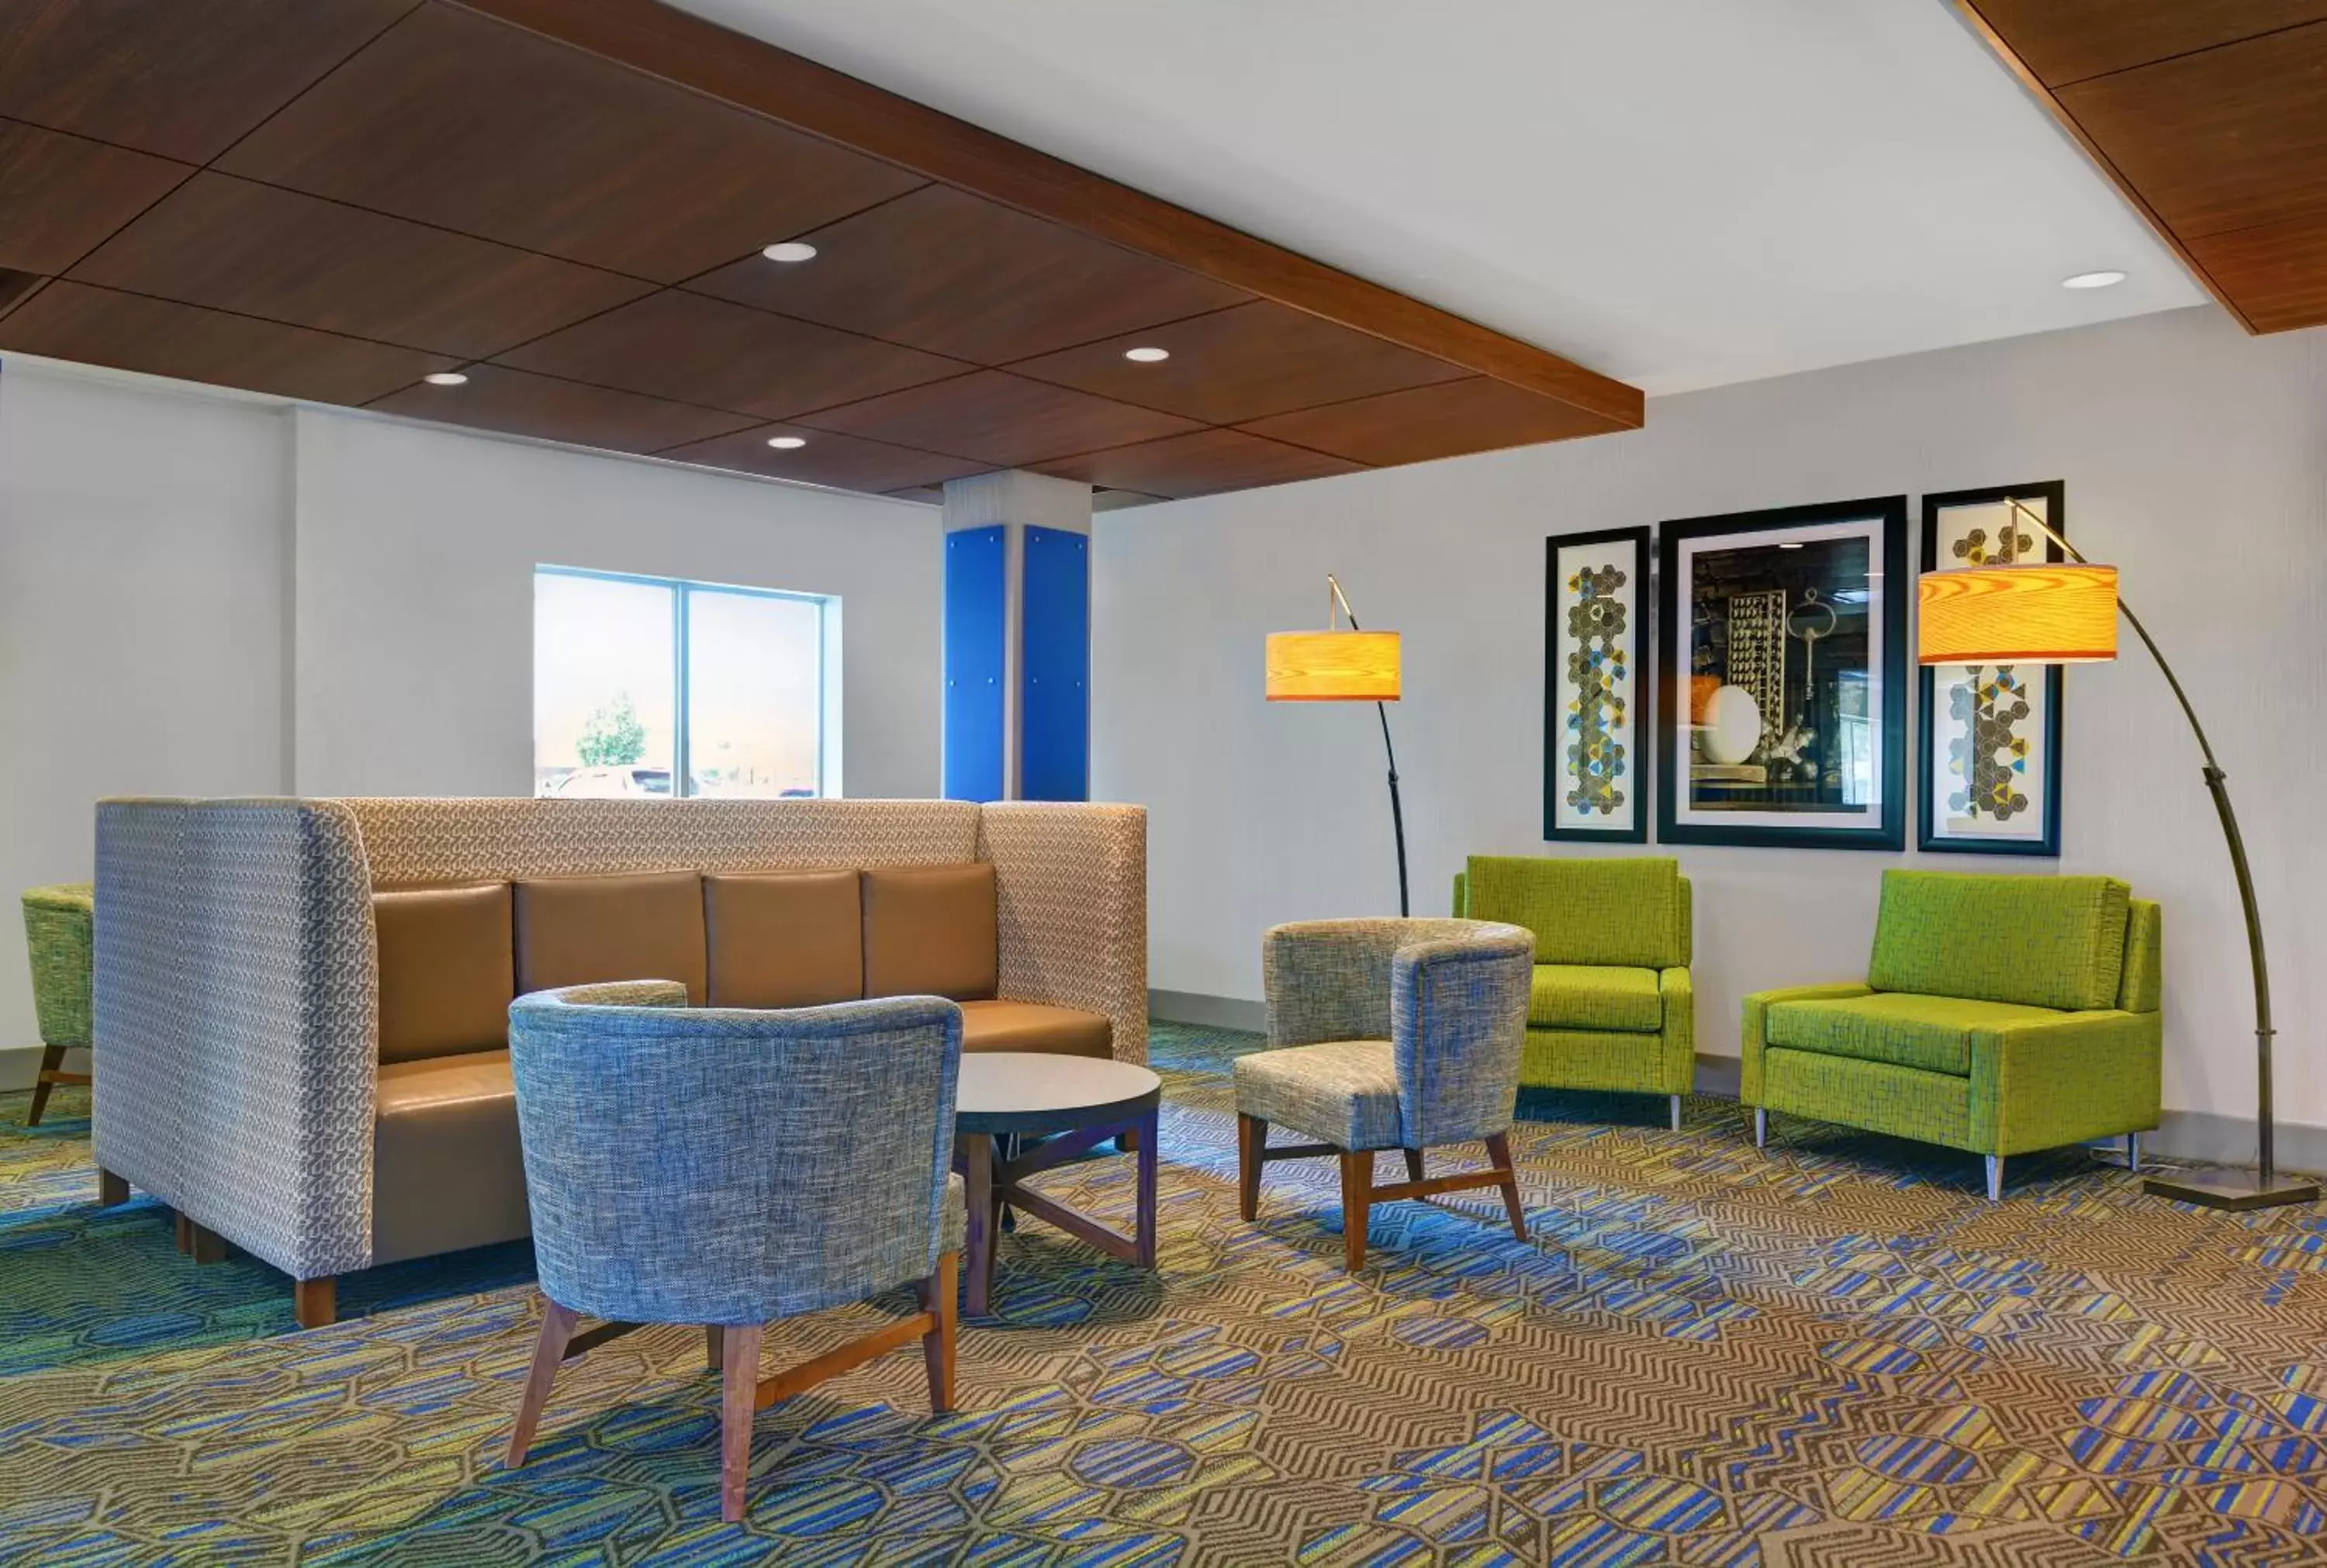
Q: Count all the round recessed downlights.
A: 5